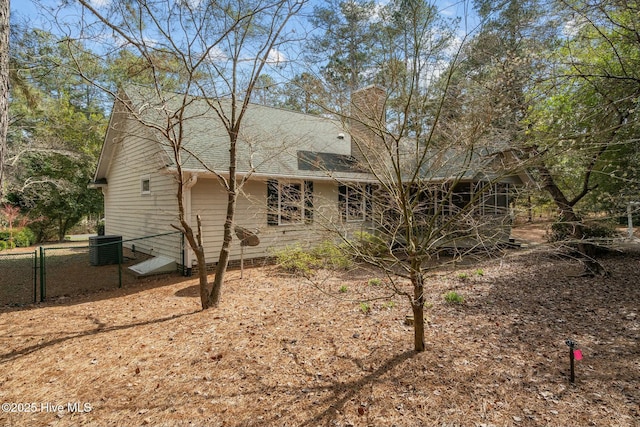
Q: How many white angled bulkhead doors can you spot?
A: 1